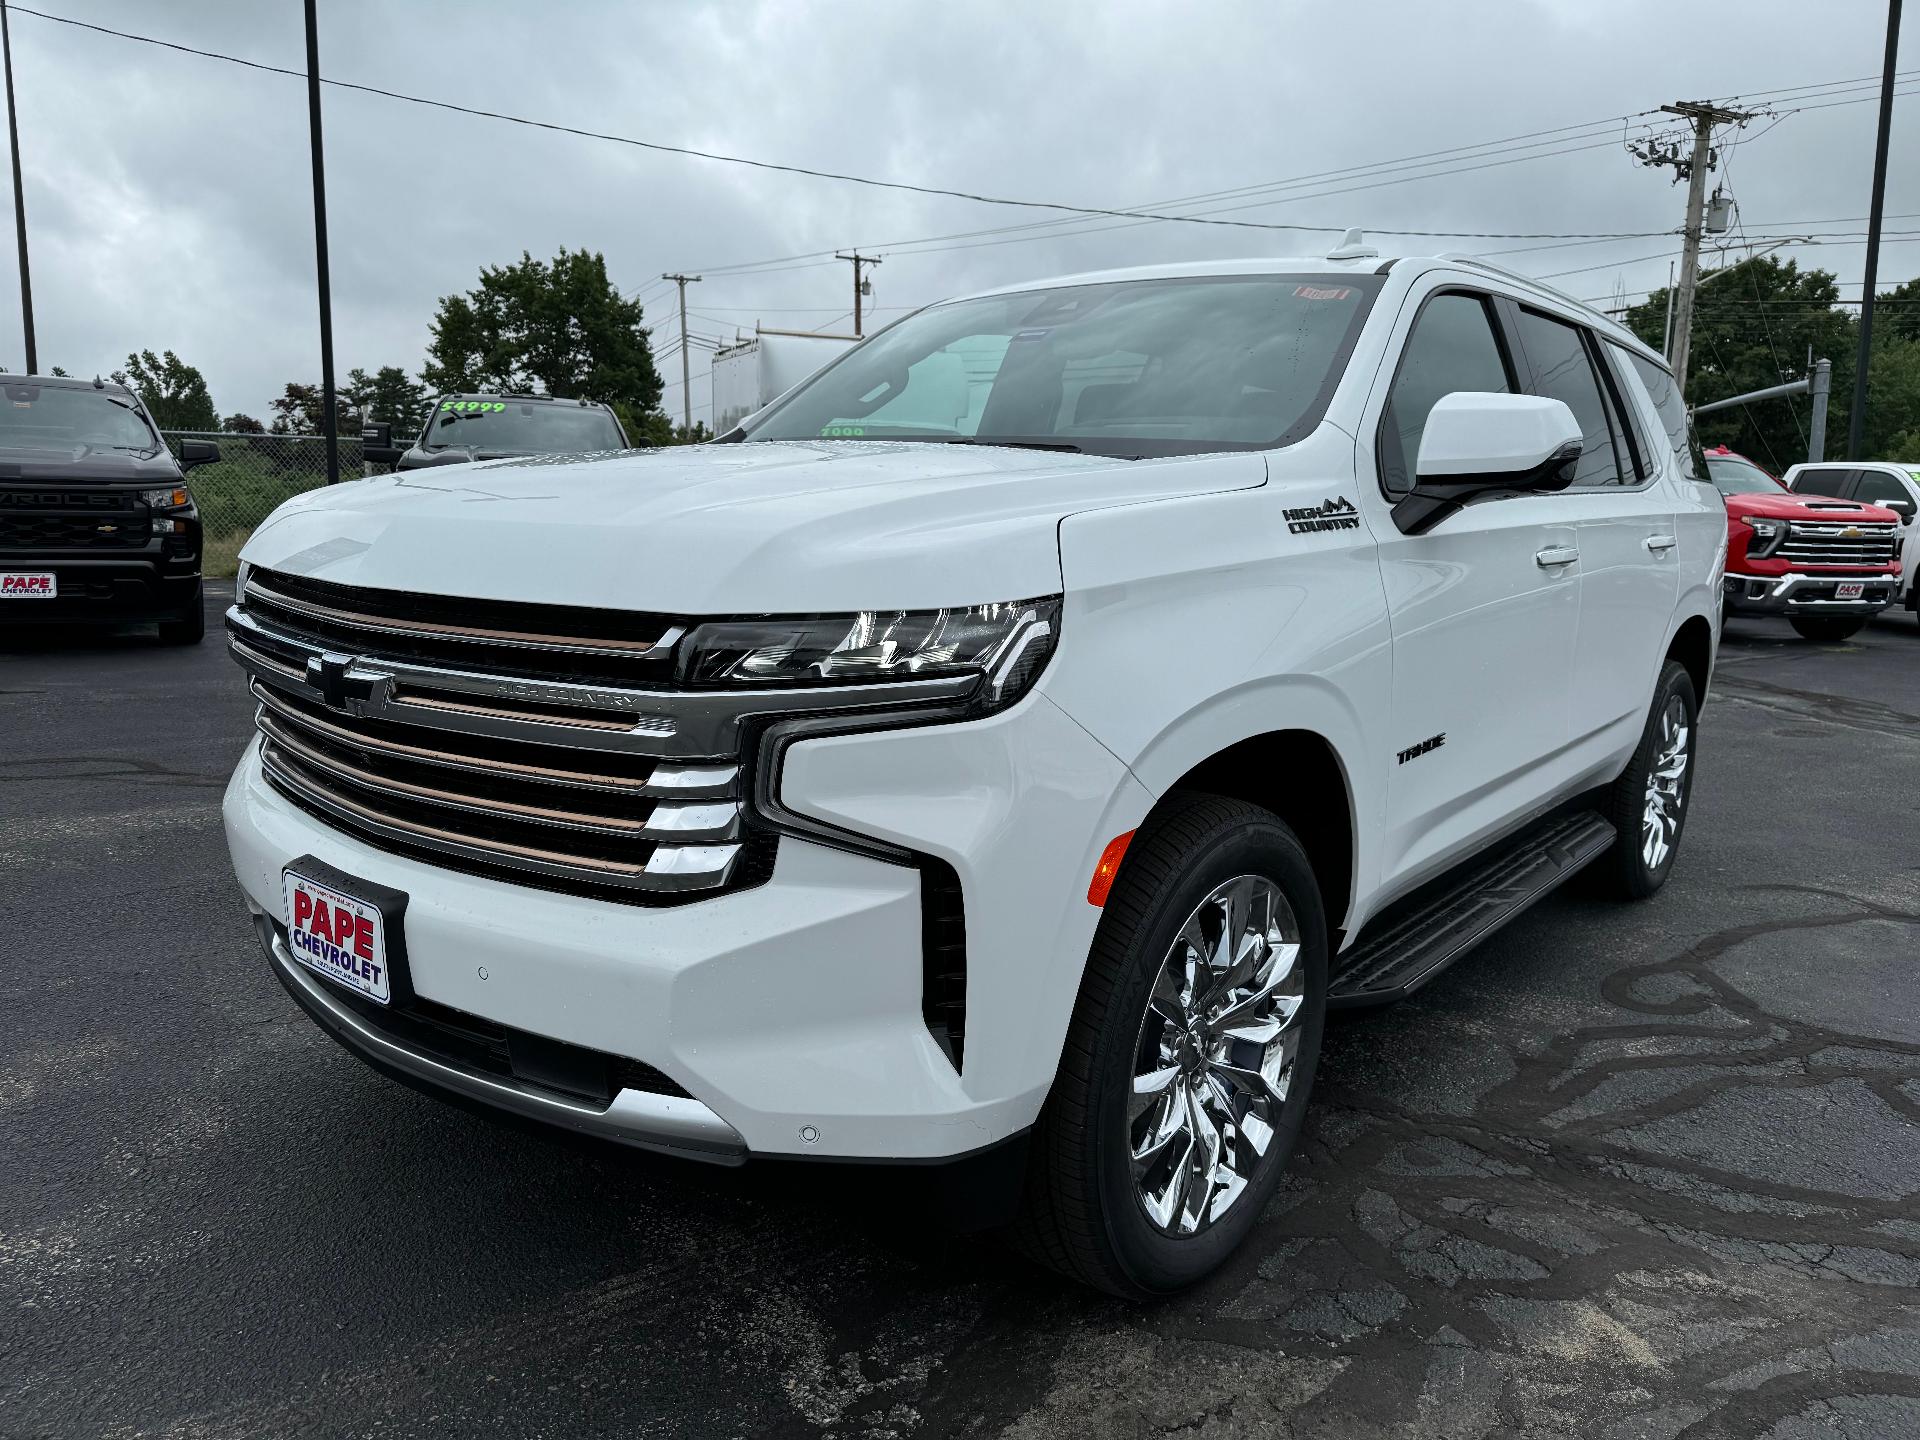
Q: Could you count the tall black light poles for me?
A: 3